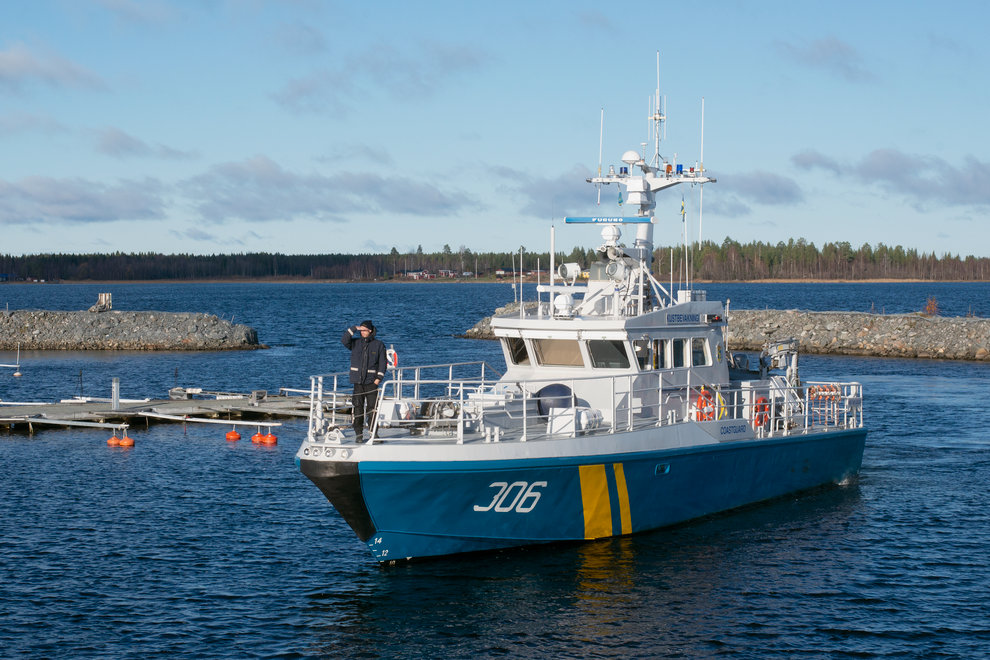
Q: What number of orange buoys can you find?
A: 5